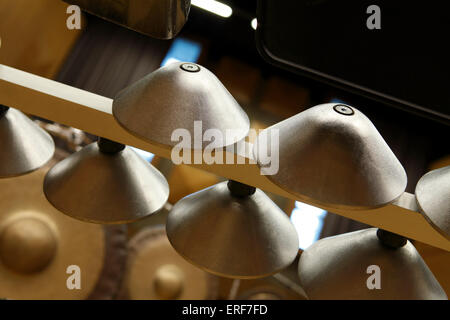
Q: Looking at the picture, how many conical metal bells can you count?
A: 7